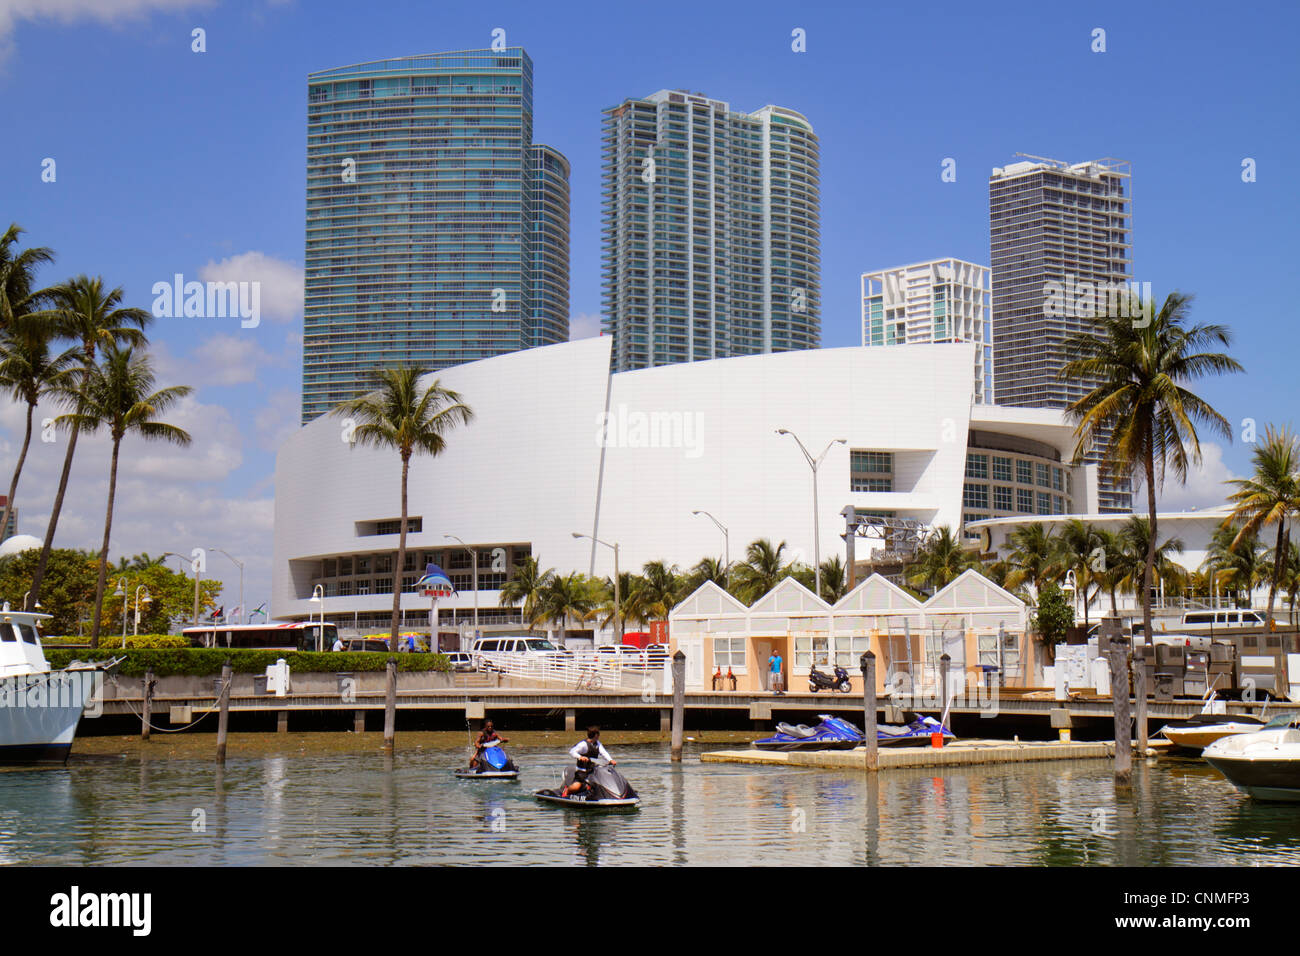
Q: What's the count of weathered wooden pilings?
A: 8